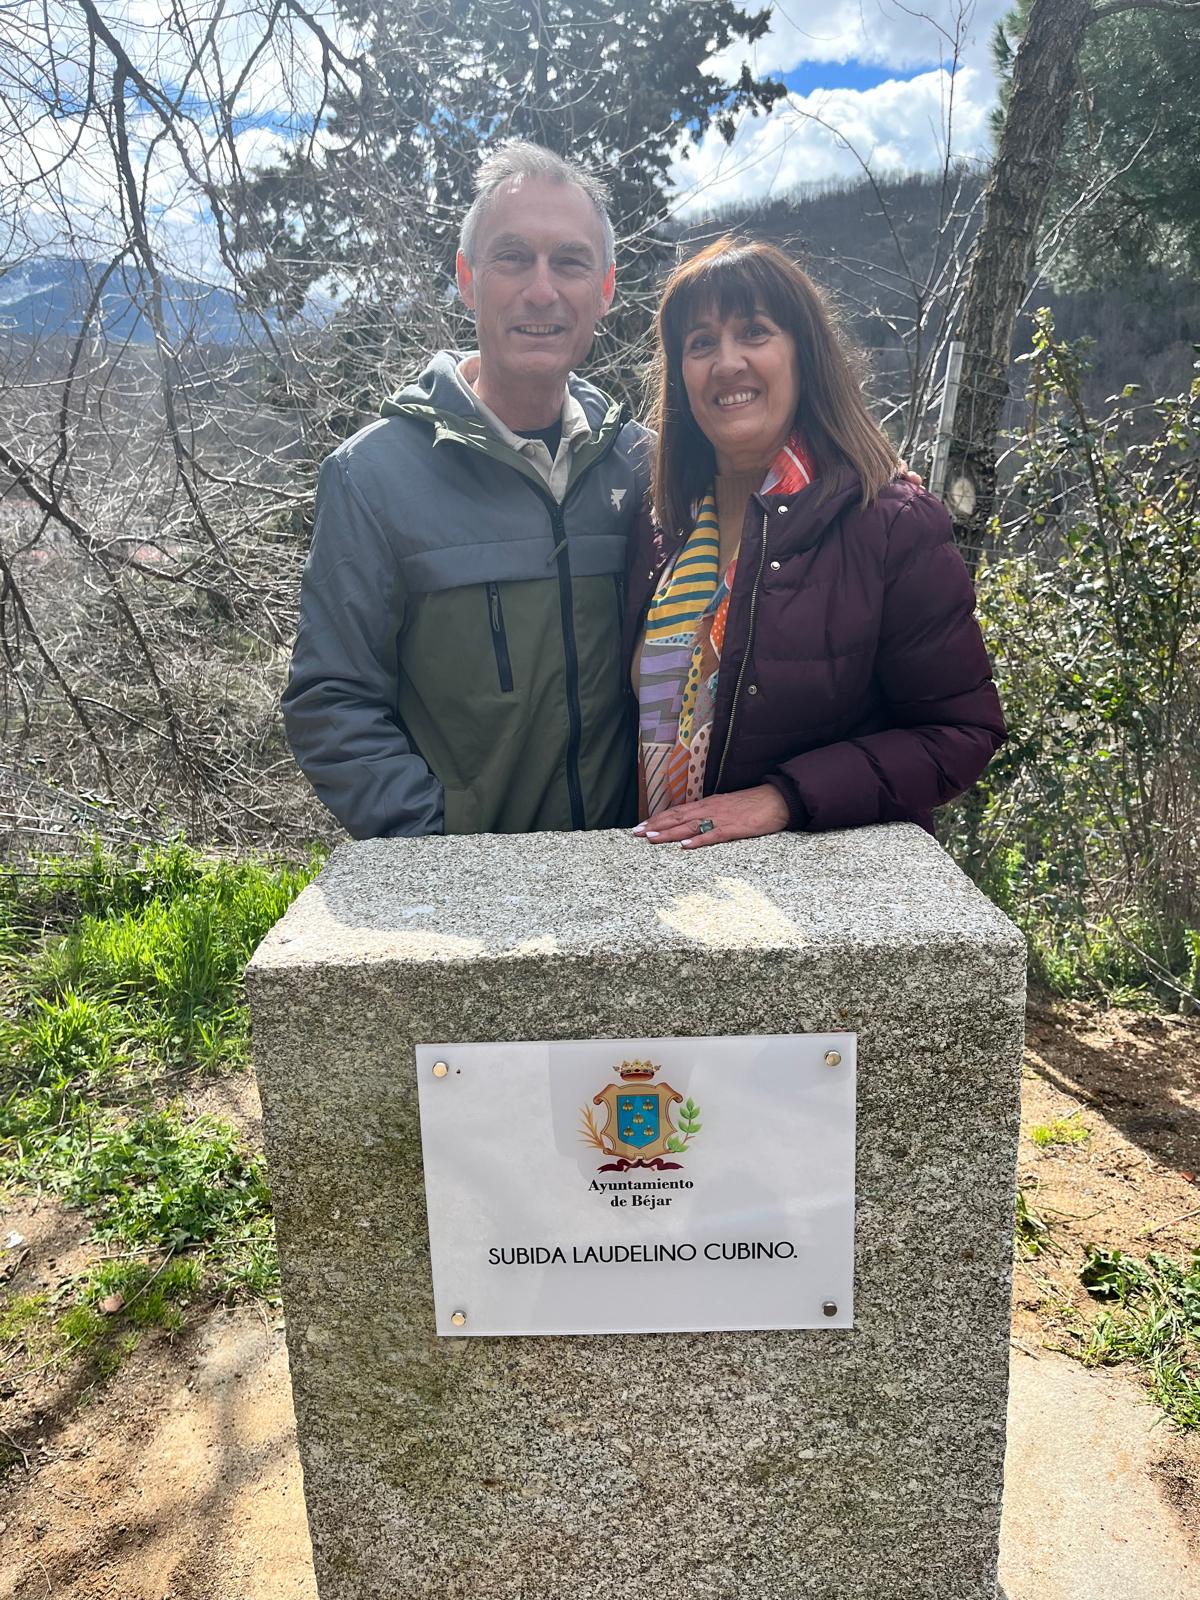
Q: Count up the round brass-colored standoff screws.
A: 4